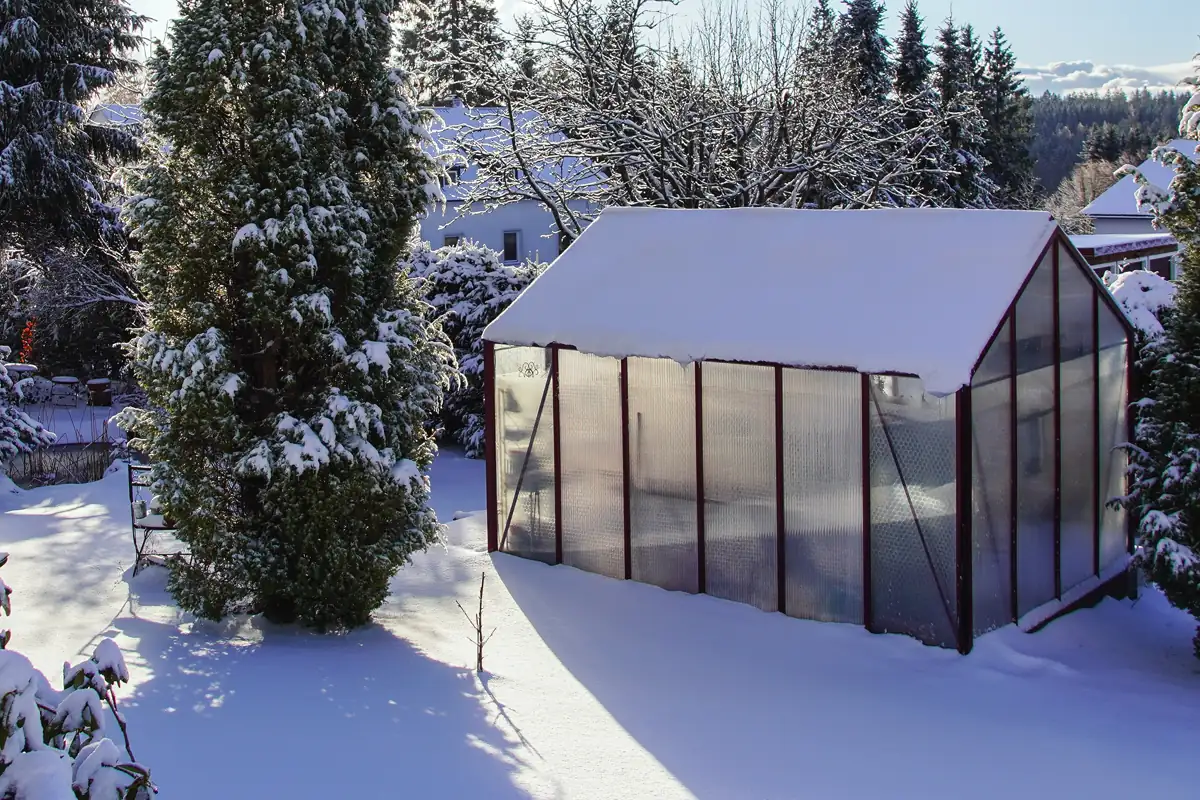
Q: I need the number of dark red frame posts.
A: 11